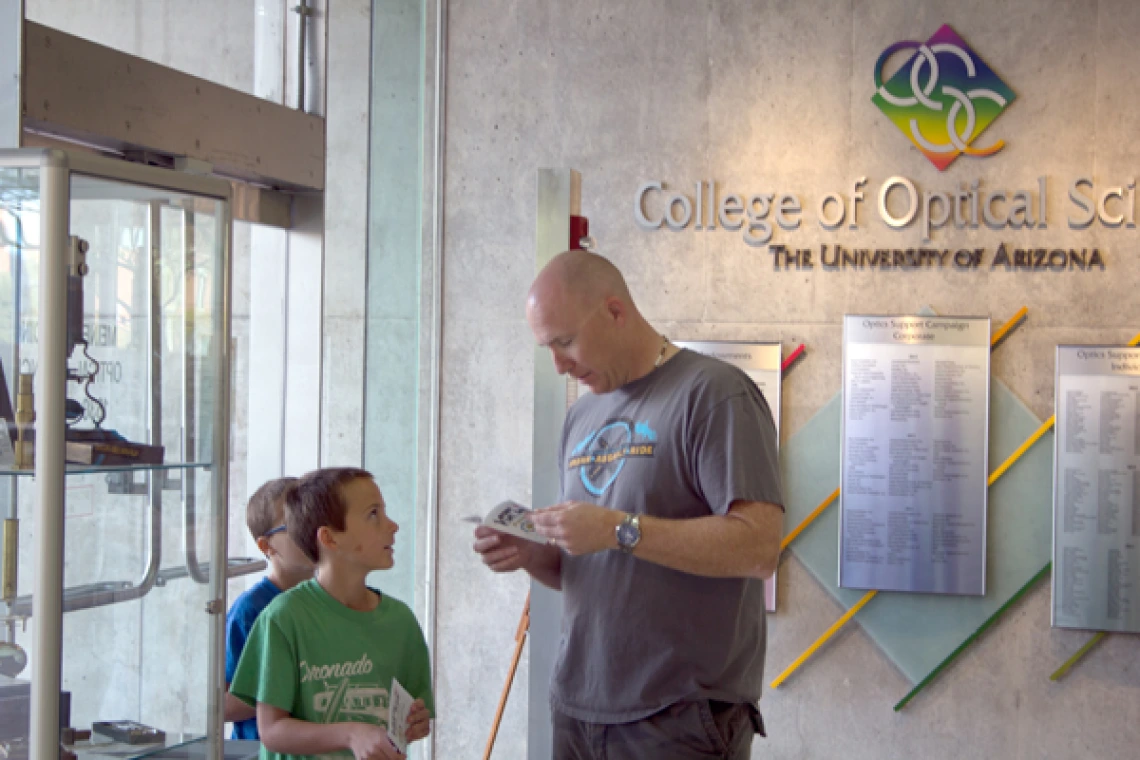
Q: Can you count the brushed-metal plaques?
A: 3